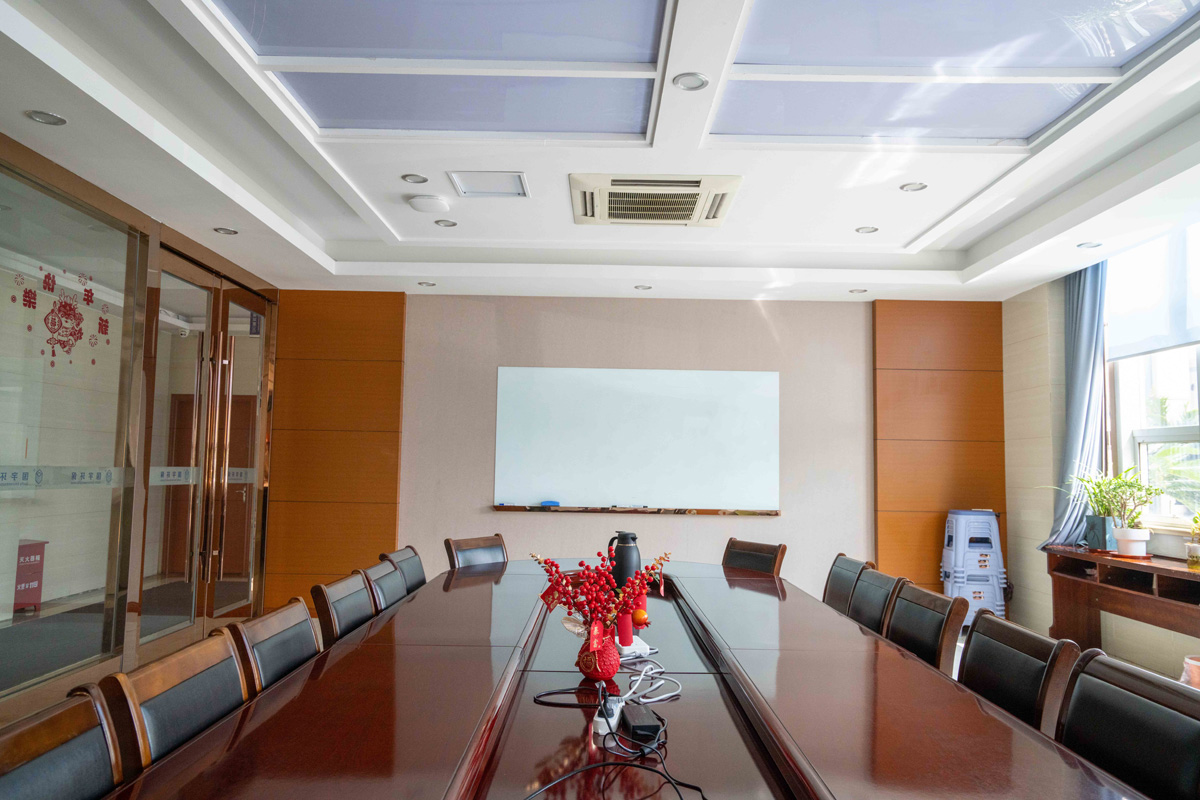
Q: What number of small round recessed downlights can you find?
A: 11